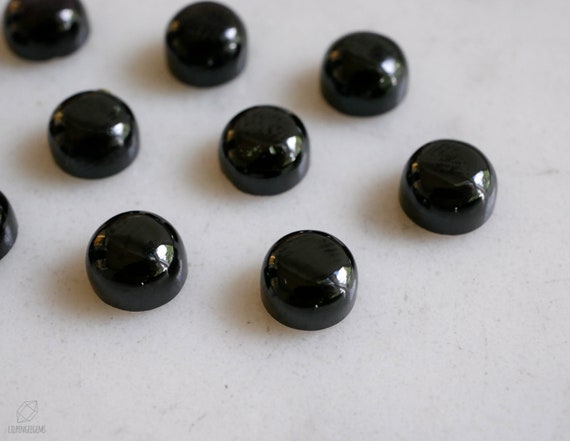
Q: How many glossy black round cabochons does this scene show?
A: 9